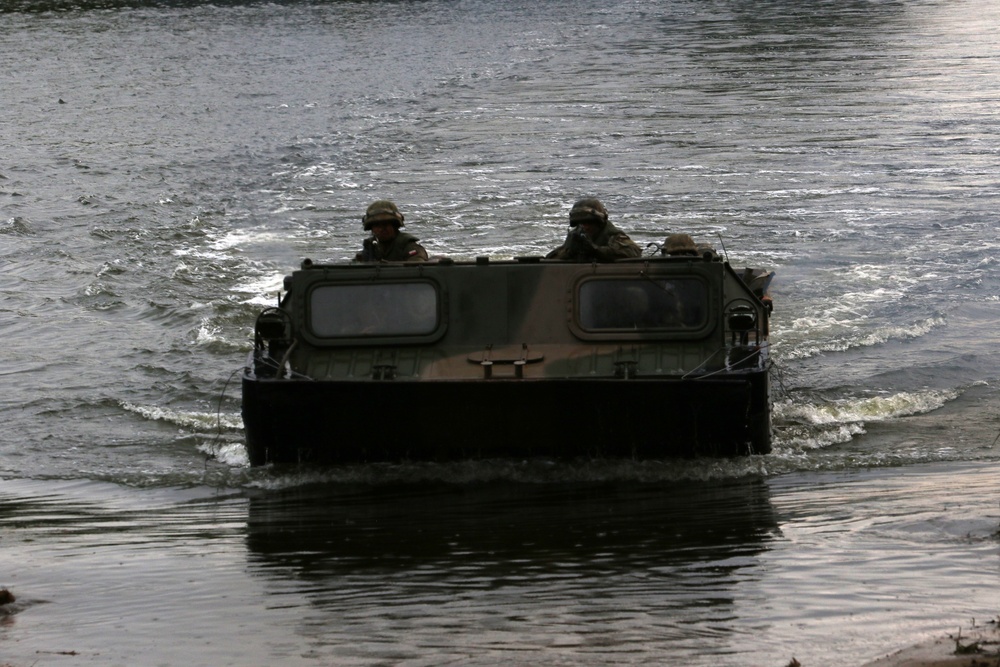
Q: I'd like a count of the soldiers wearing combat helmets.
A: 3